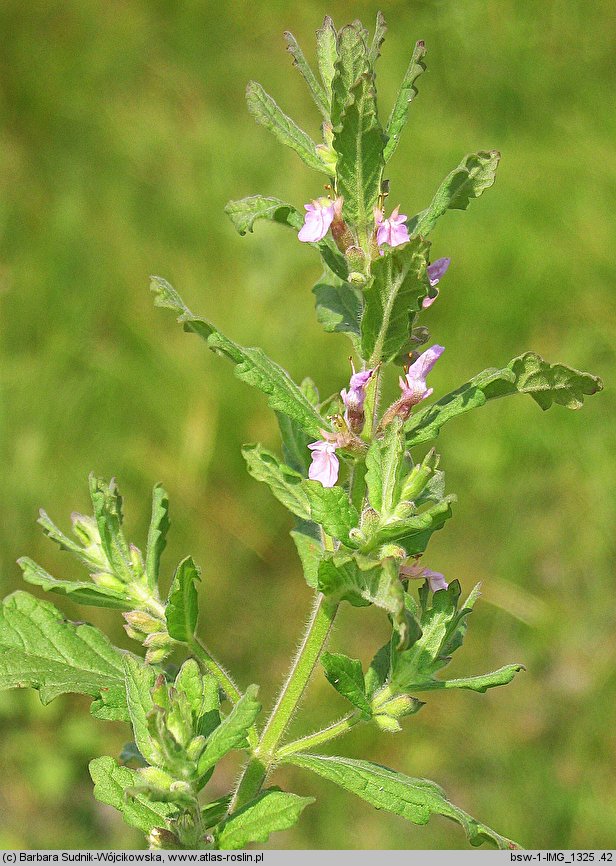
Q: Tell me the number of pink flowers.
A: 7